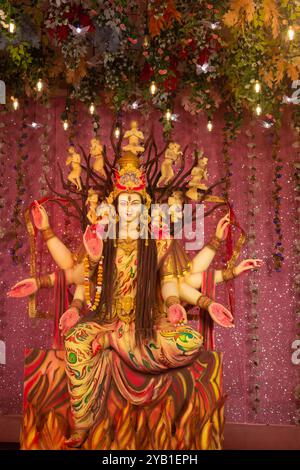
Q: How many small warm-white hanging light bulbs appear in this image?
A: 12